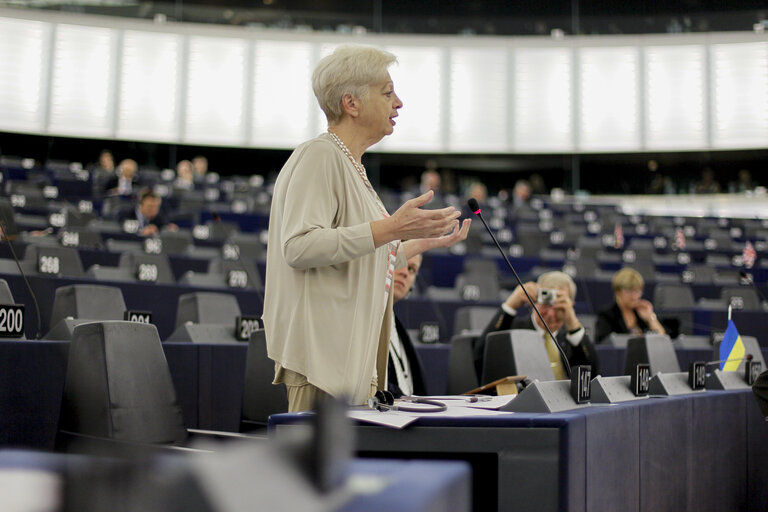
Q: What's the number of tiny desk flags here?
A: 4